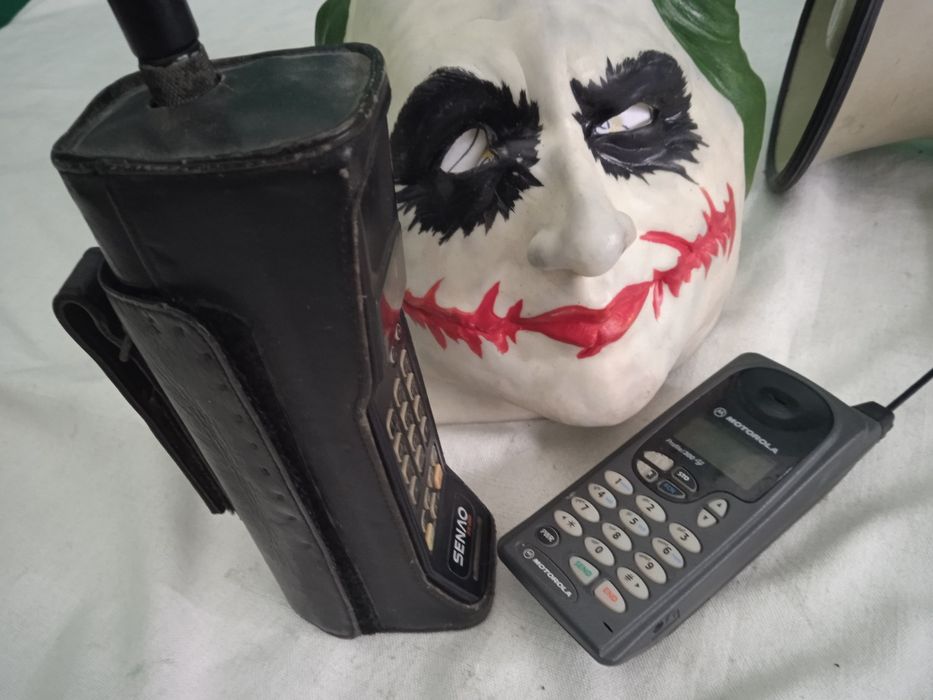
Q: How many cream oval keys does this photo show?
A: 12